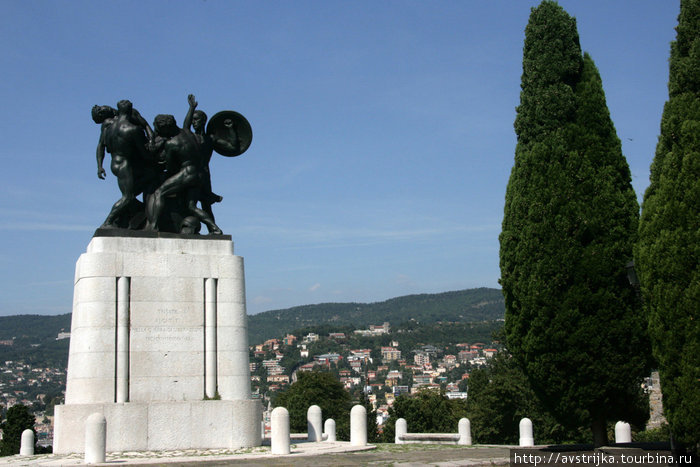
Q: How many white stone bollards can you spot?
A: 10